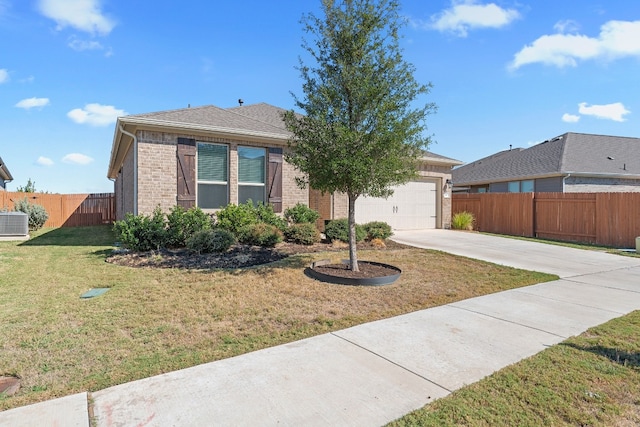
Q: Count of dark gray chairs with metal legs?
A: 0